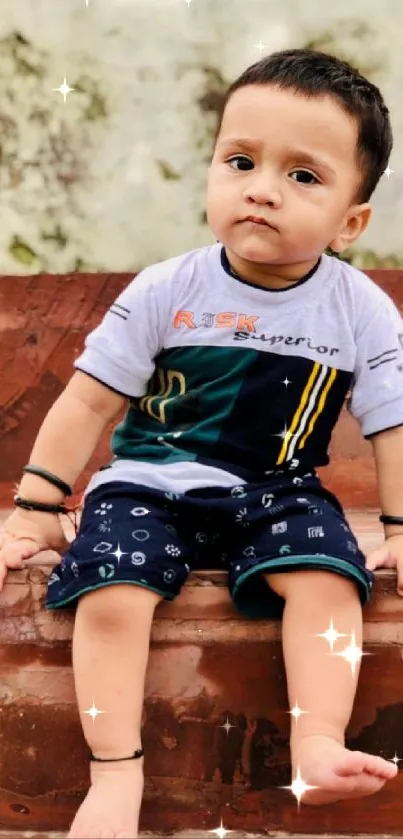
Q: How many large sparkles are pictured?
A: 3